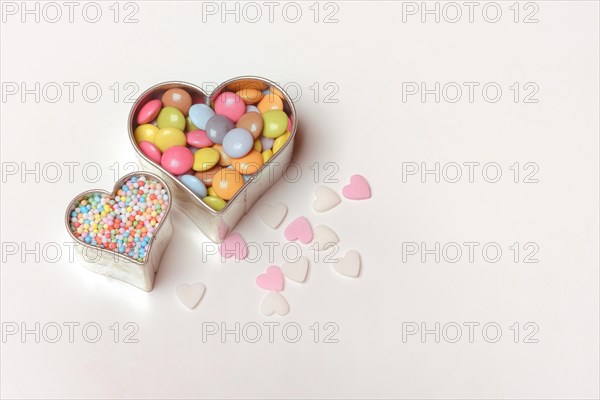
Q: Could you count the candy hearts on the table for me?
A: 11